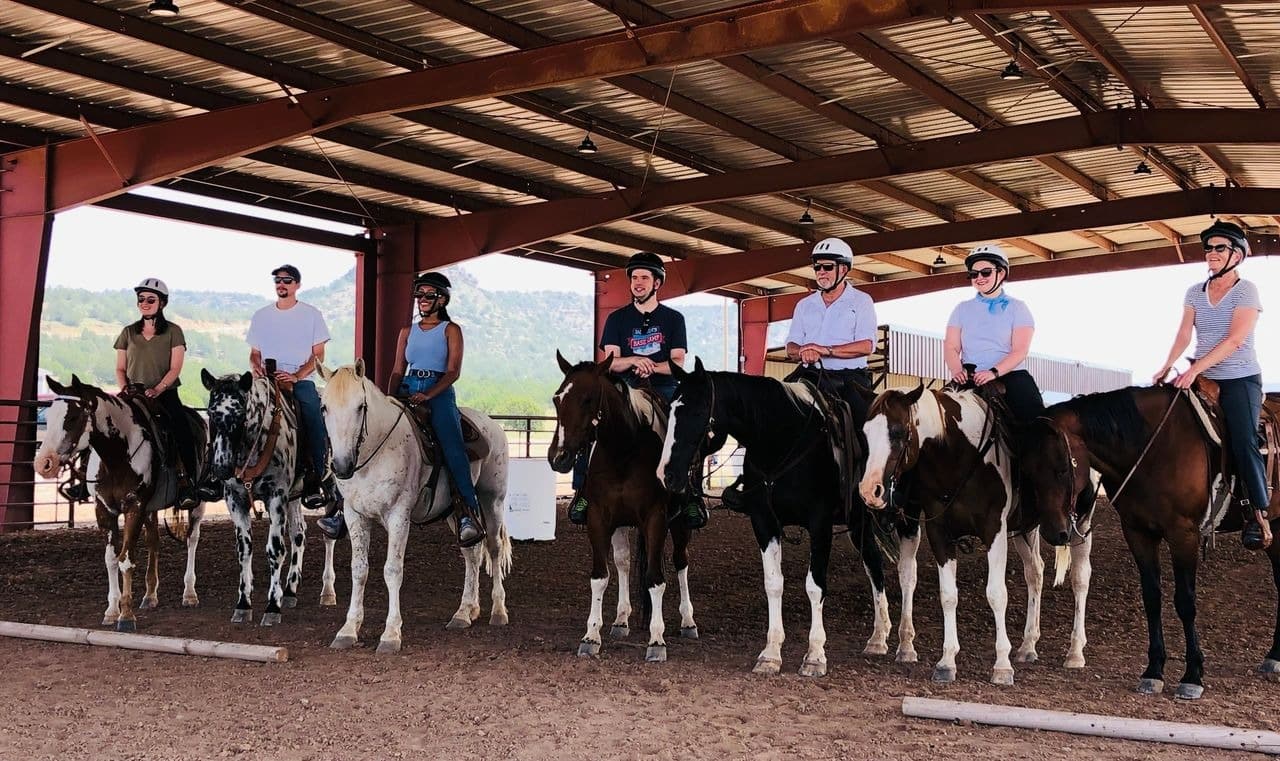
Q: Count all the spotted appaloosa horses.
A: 1